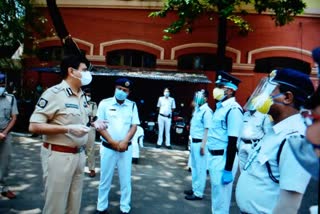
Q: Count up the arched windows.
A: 4